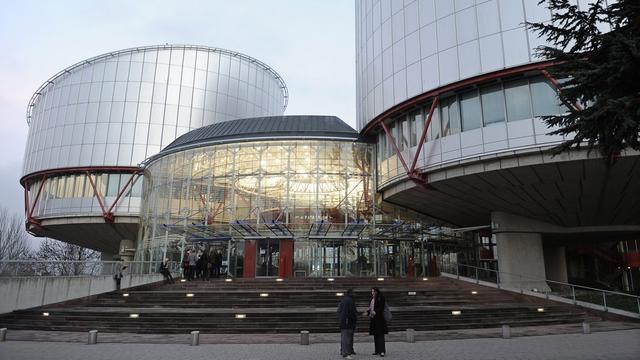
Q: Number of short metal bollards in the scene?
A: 7